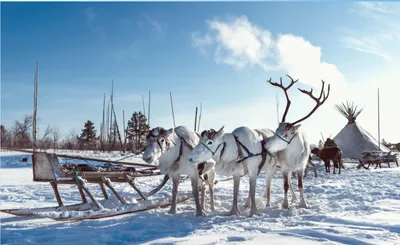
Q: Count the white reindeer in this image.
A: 3